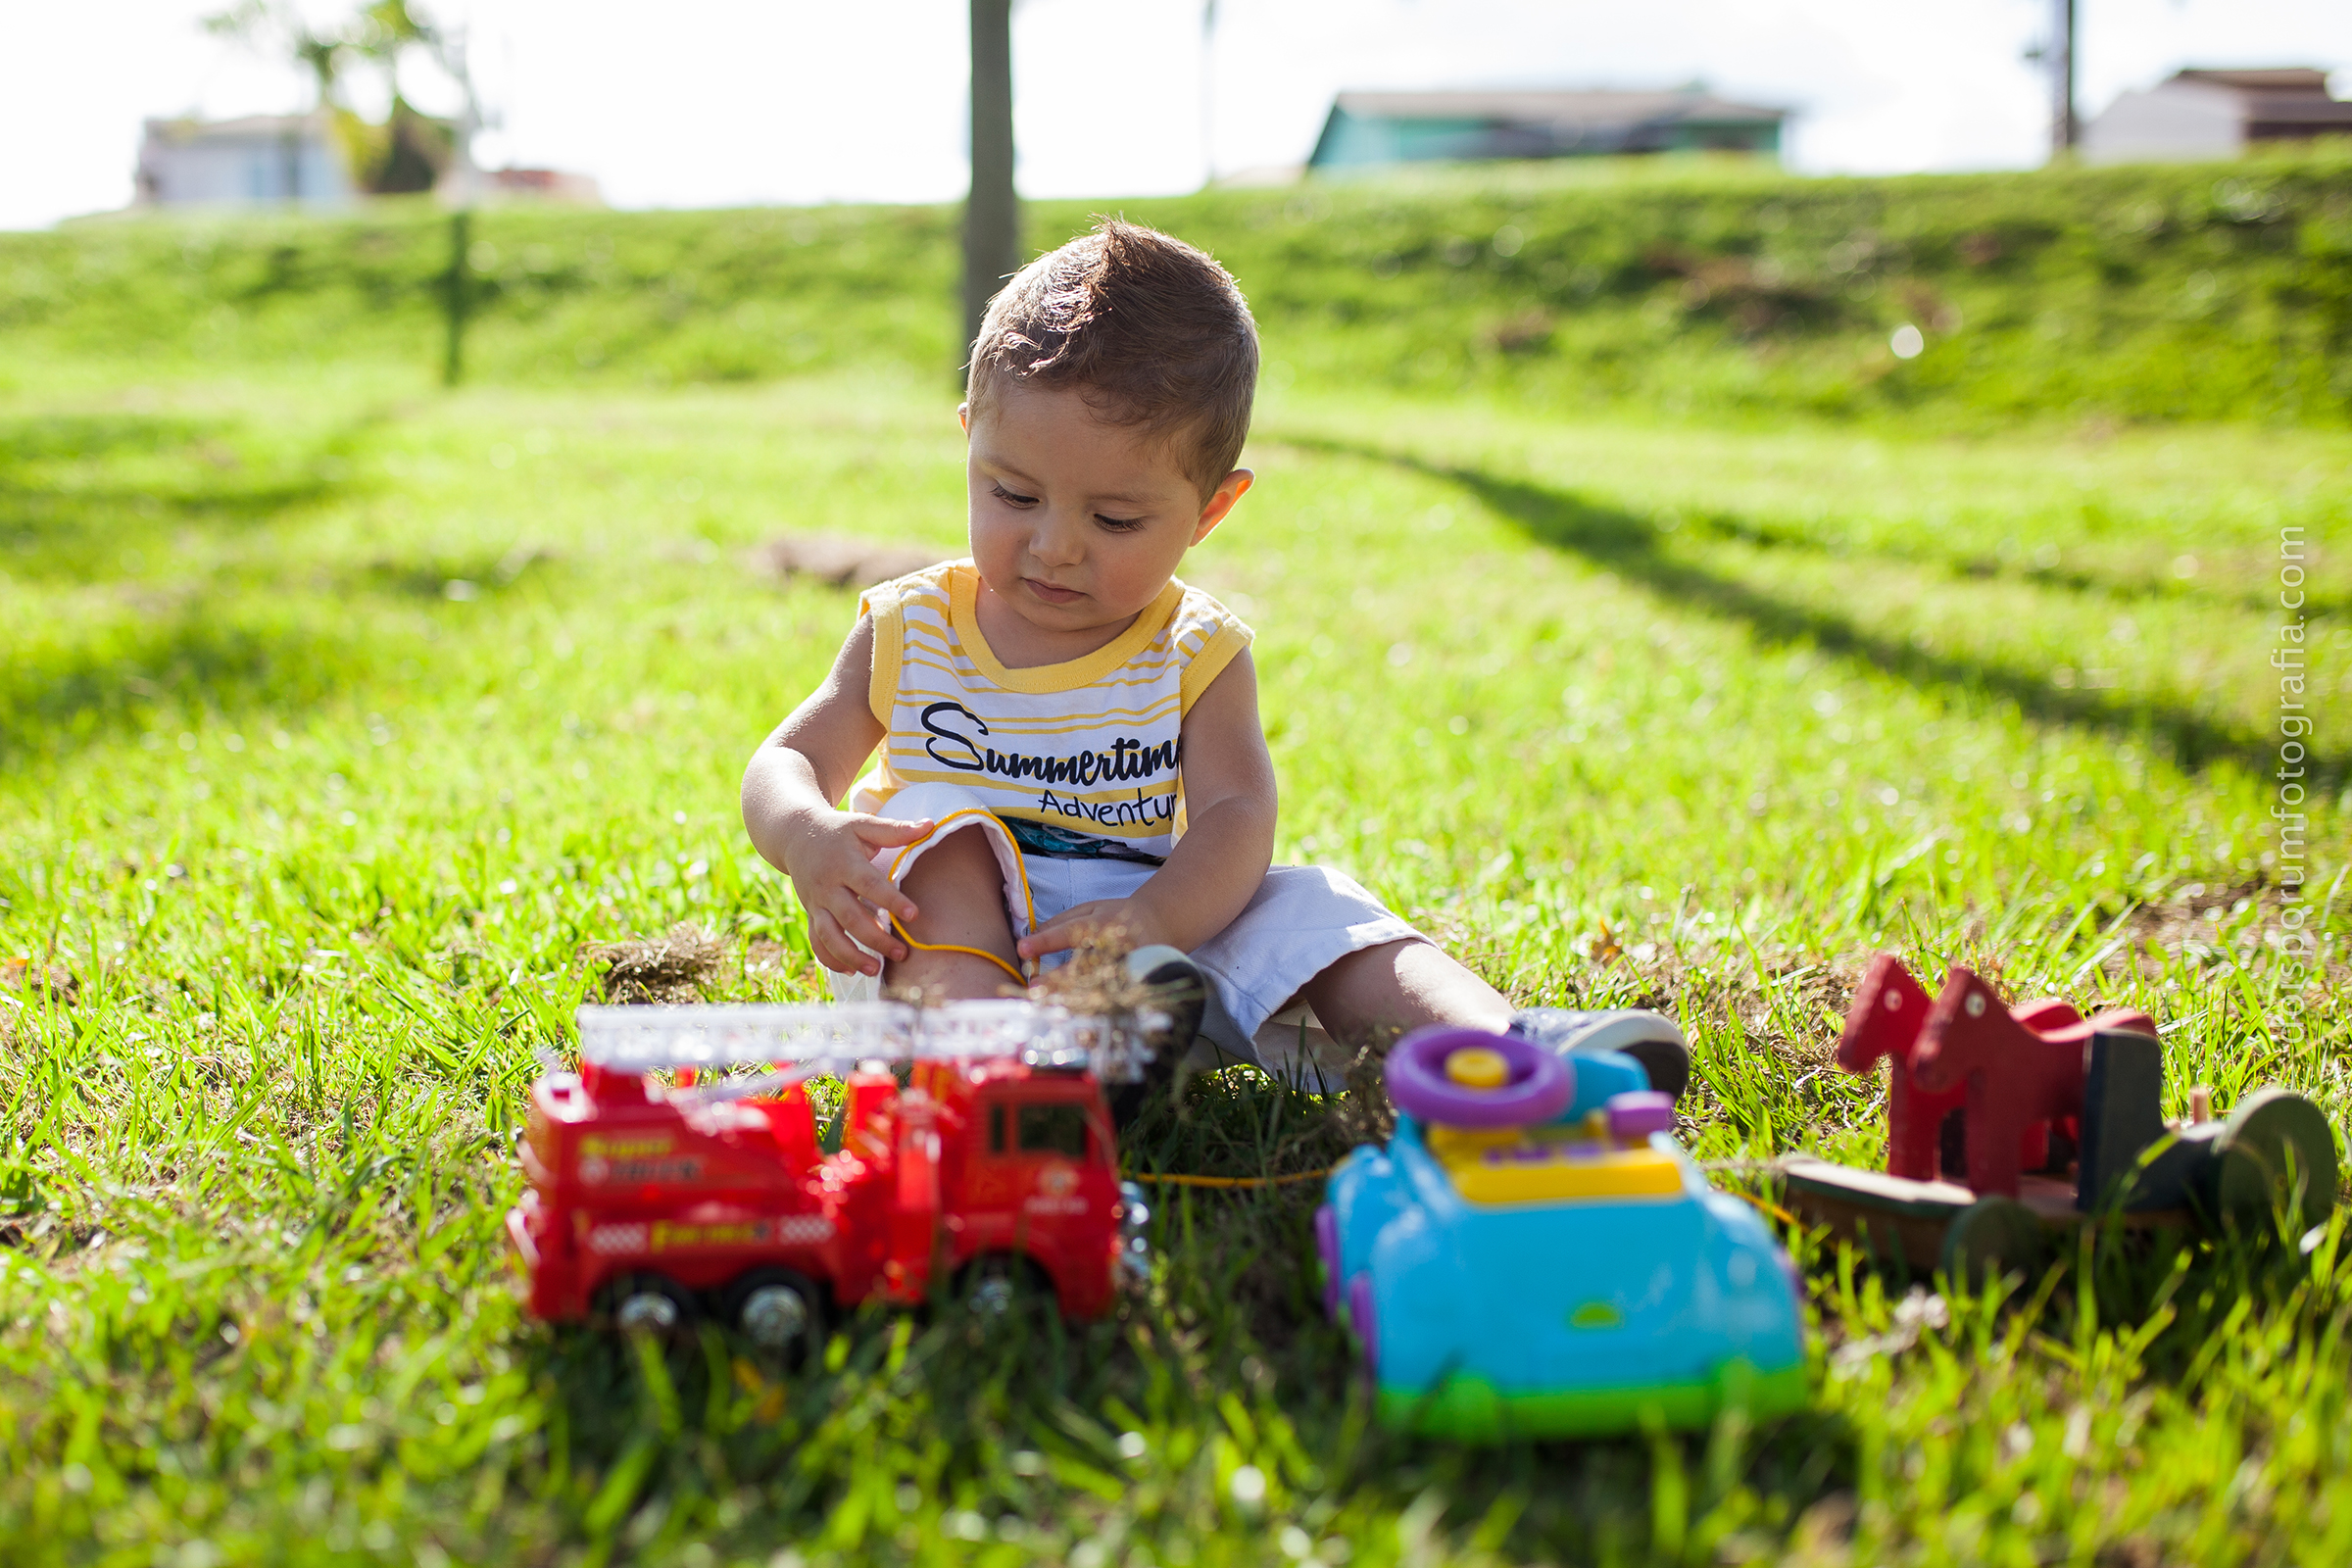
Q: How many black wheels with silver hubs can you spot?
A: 3